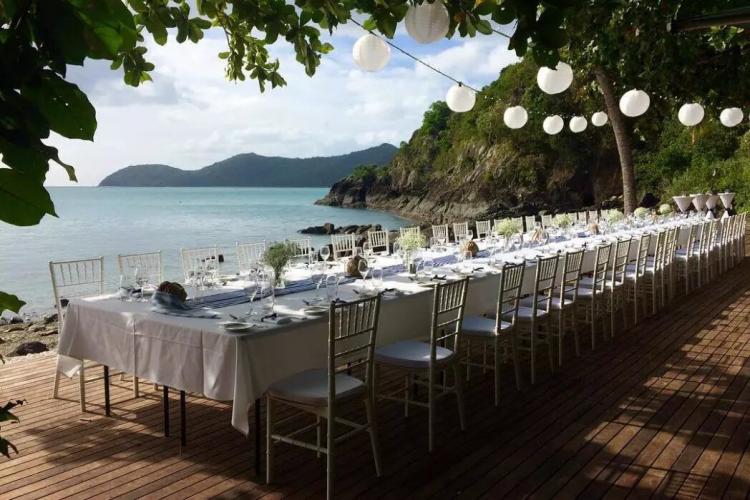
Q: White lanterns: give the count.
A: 11